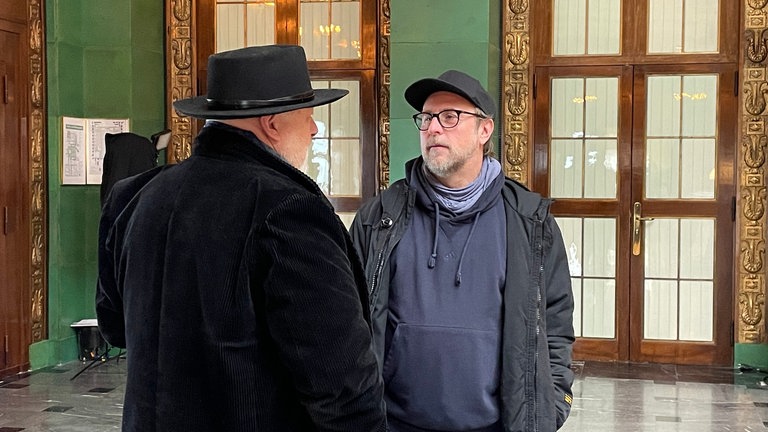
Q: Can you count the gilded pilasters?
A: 5